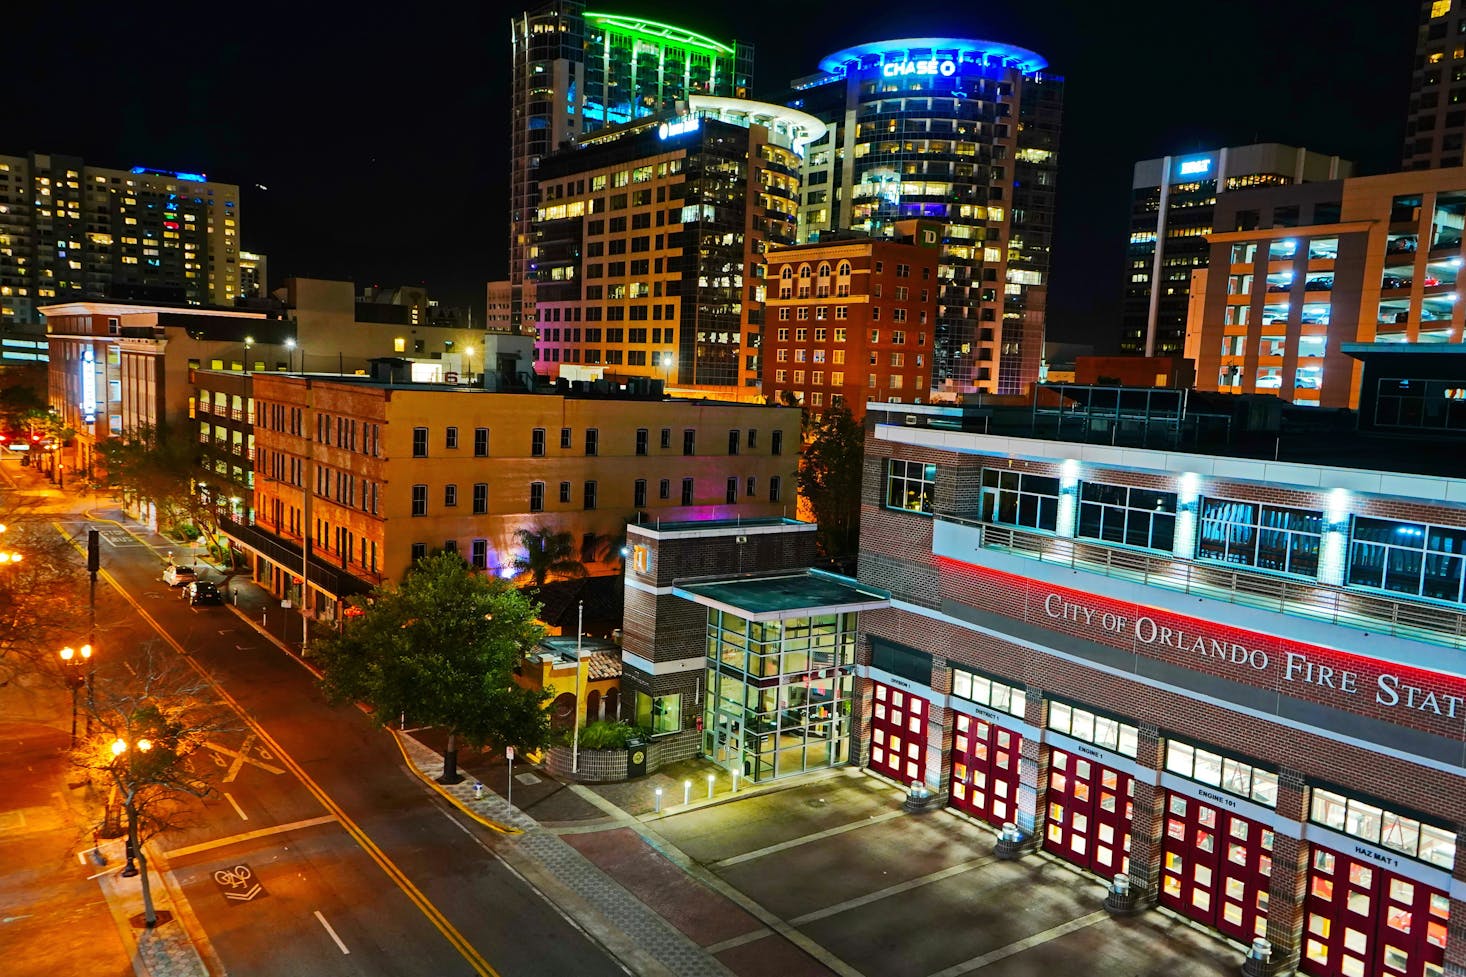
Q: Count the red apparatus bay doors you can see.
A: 5